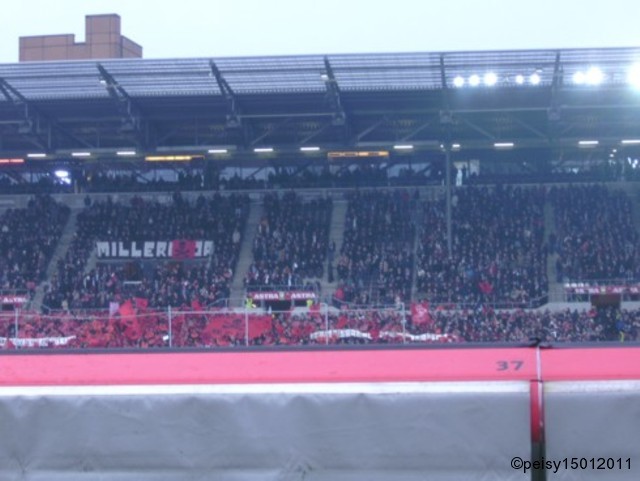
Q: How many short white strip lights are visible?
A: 11